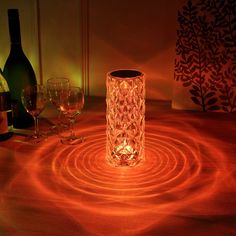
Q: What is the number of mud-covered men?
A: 0